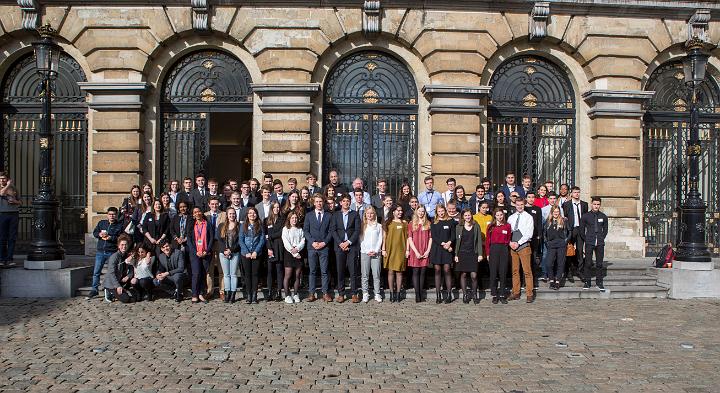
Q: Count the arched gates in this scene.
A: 5